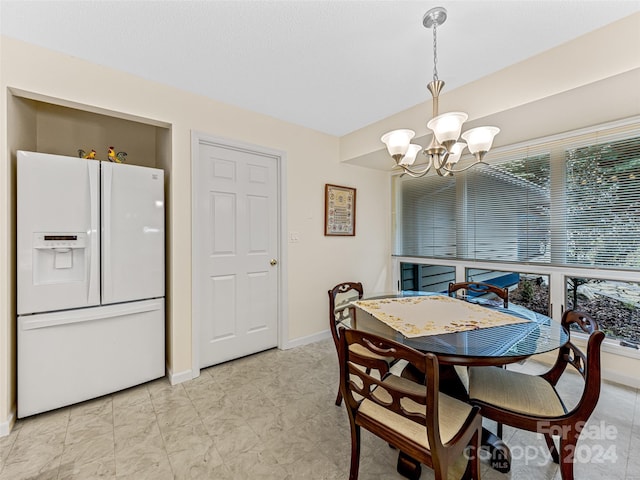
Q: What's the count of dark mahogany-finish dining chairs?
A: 4